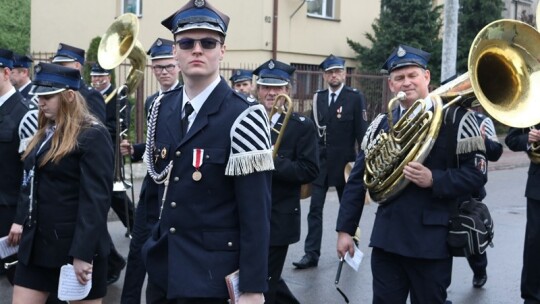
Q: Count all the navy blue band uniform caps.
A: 11